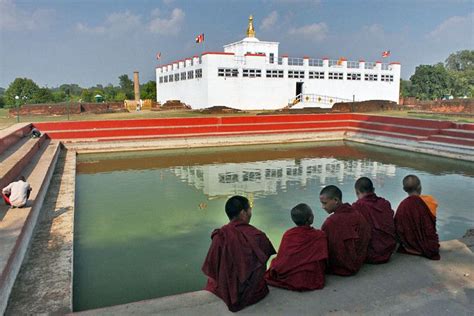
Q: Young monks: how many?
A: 5